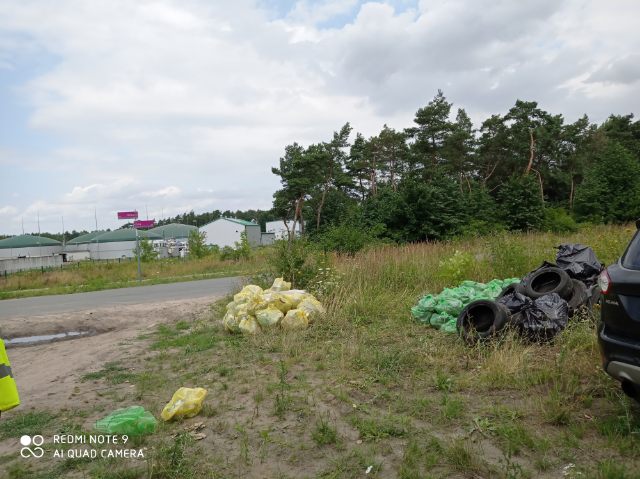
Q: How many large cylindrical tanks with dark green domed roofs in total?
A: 4